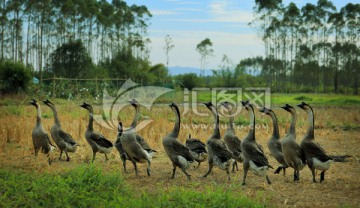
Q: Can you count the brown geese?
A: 13